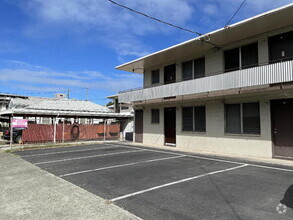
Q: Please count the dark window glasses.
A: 10